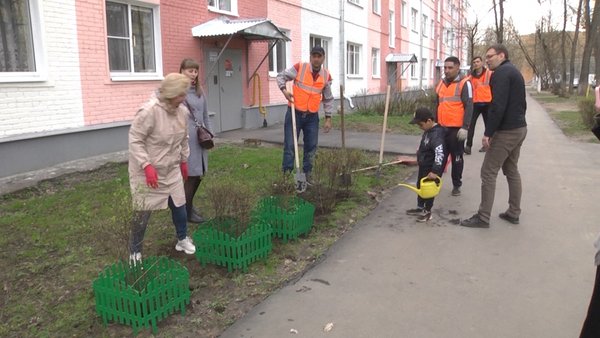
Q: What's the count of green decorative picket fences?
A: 3